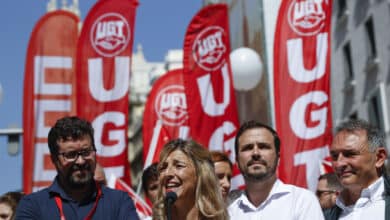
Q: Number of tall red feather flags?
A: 5